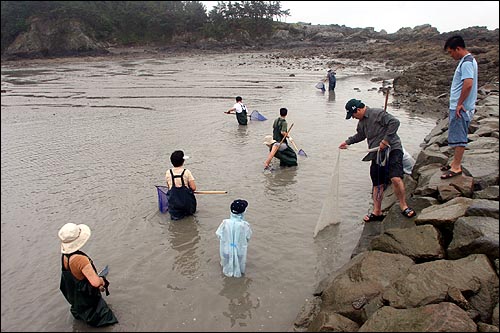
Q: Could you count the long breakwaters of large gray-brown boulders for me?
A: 1